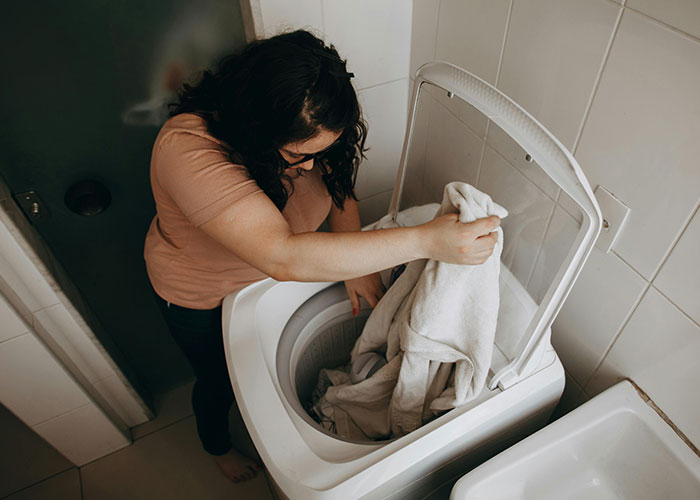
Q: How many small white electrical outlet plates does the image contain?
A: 1